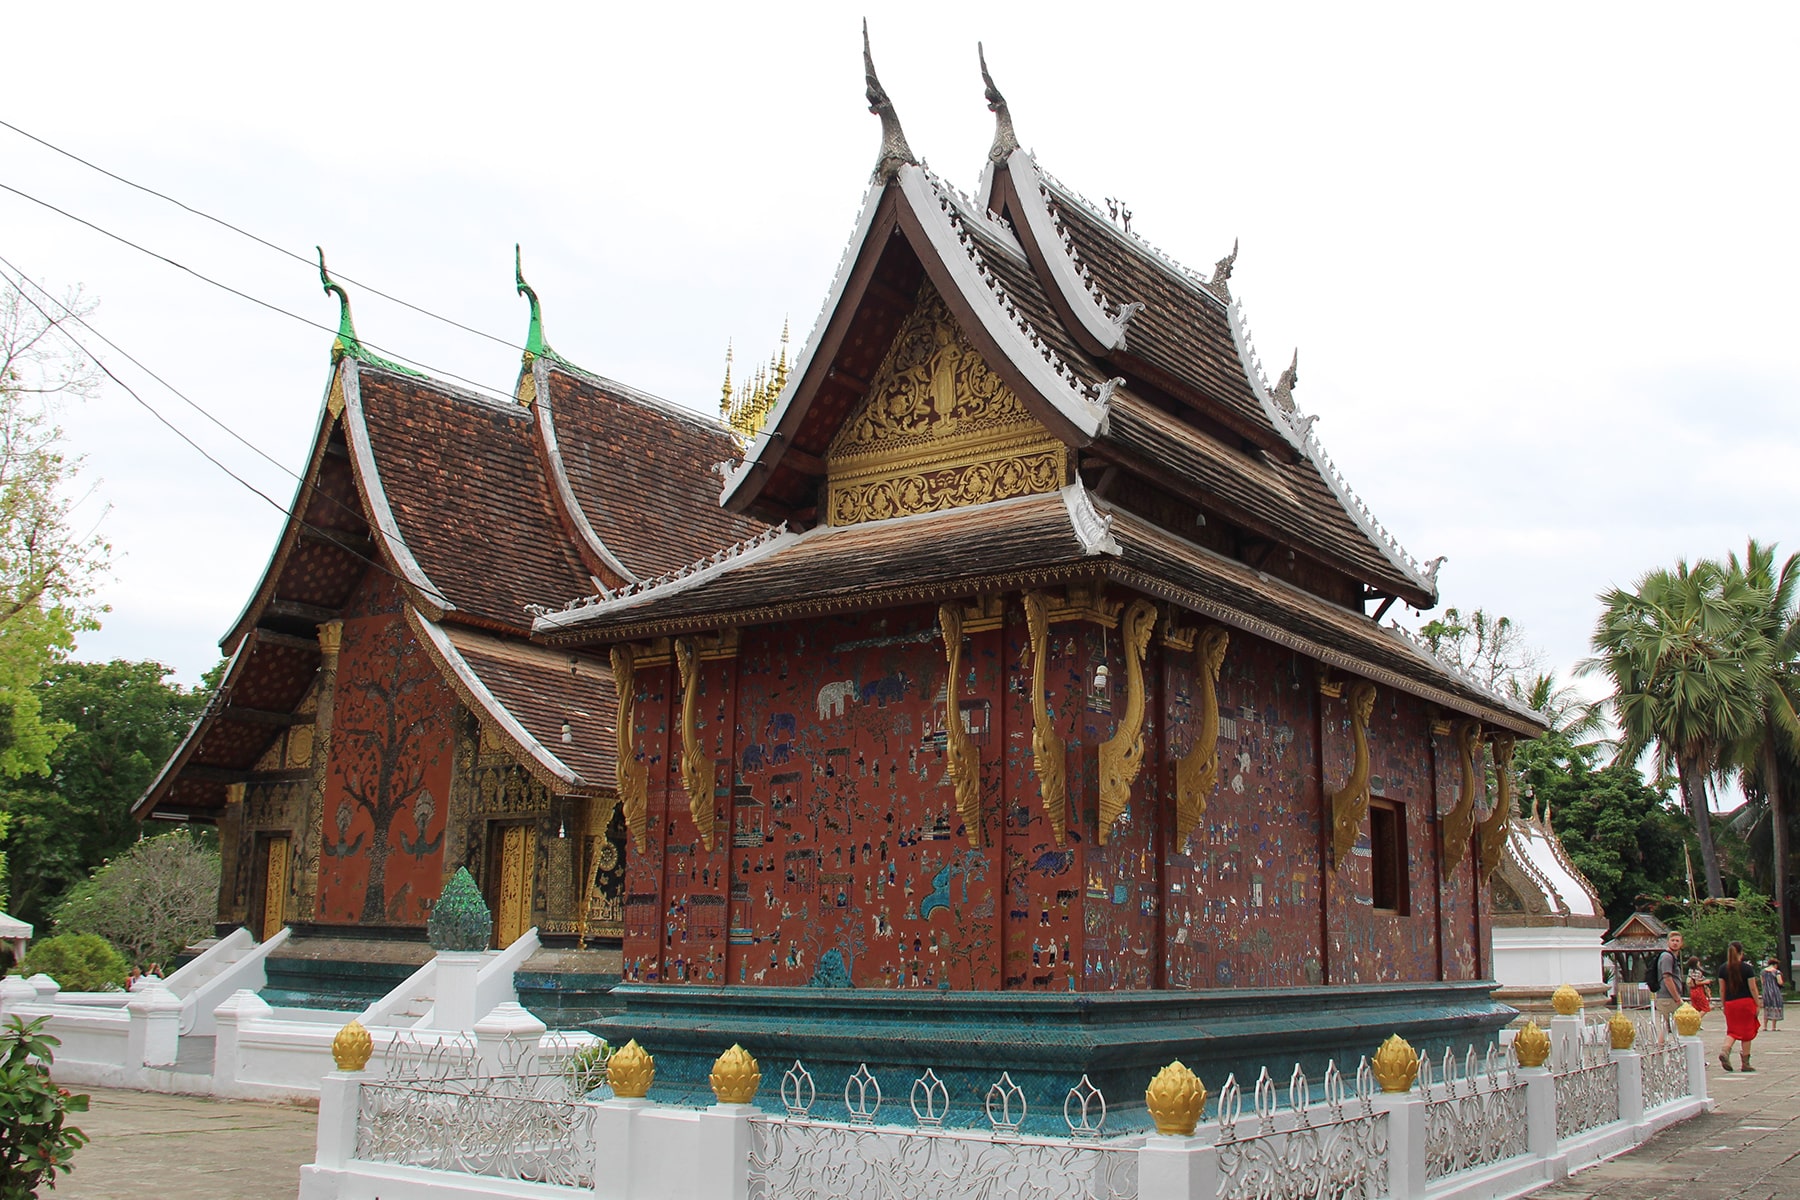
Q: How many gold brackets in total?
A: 9